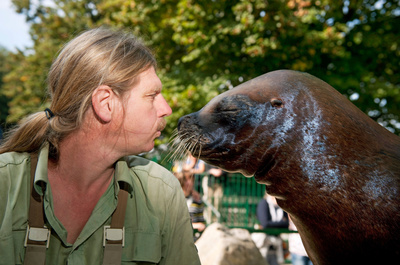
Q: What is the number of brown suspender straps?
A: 2